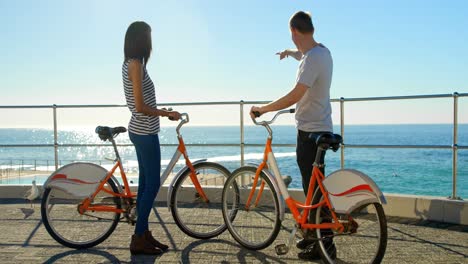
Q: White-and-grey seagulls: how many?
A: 1